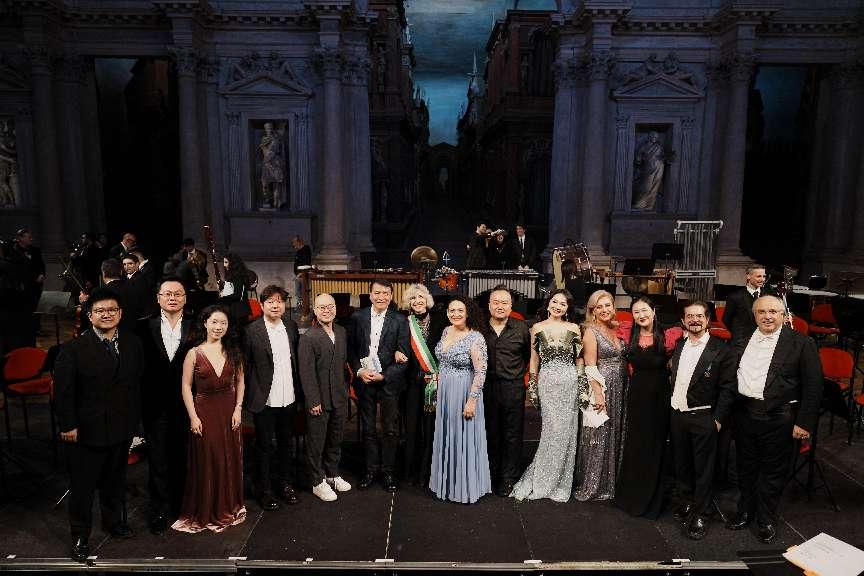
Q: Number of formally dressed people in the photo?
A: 14